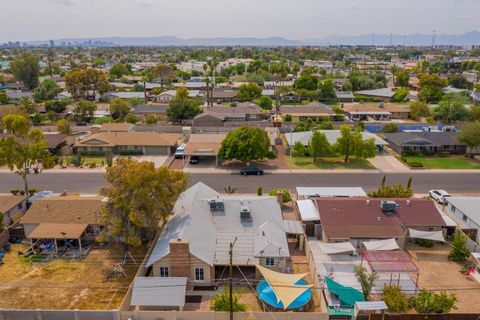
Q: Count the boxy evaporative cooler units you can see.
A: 3